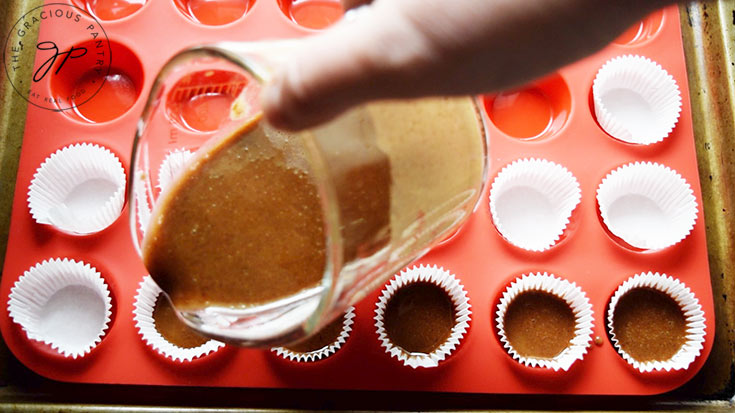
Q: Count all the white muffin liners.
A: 11